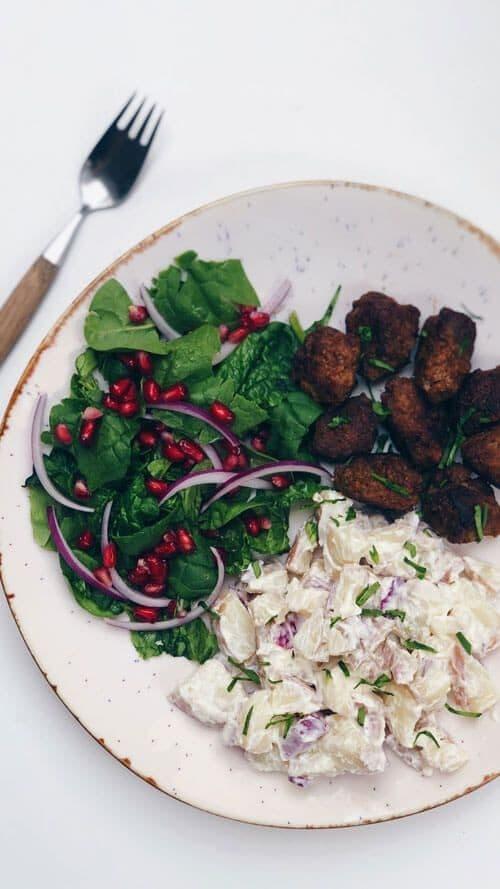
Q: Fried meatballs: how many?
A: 9